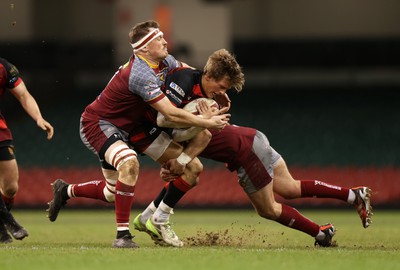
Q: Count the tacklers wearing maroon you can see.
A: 2